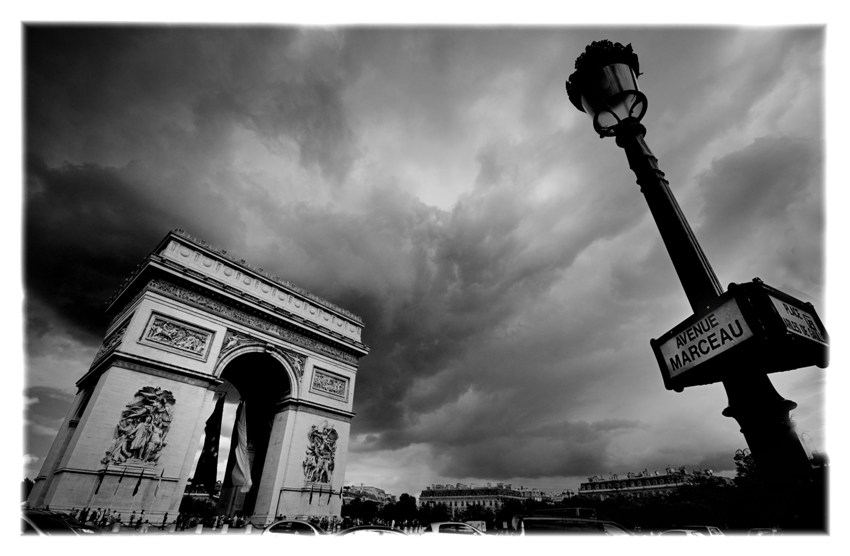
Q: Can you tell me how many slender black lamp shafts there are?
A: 1